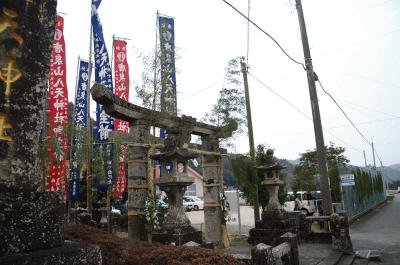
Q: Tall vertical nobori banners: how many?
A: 5